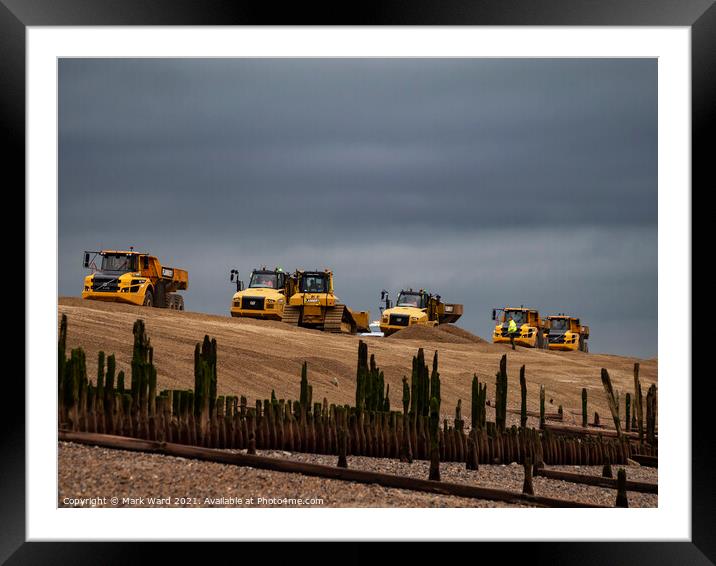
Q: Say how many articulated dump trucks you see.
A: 5